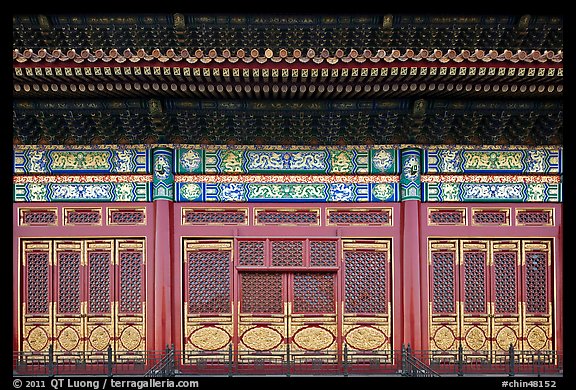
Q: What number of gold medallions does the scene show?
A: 12